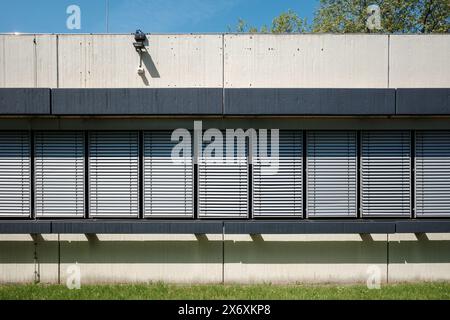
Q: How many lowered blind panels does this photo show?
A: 9